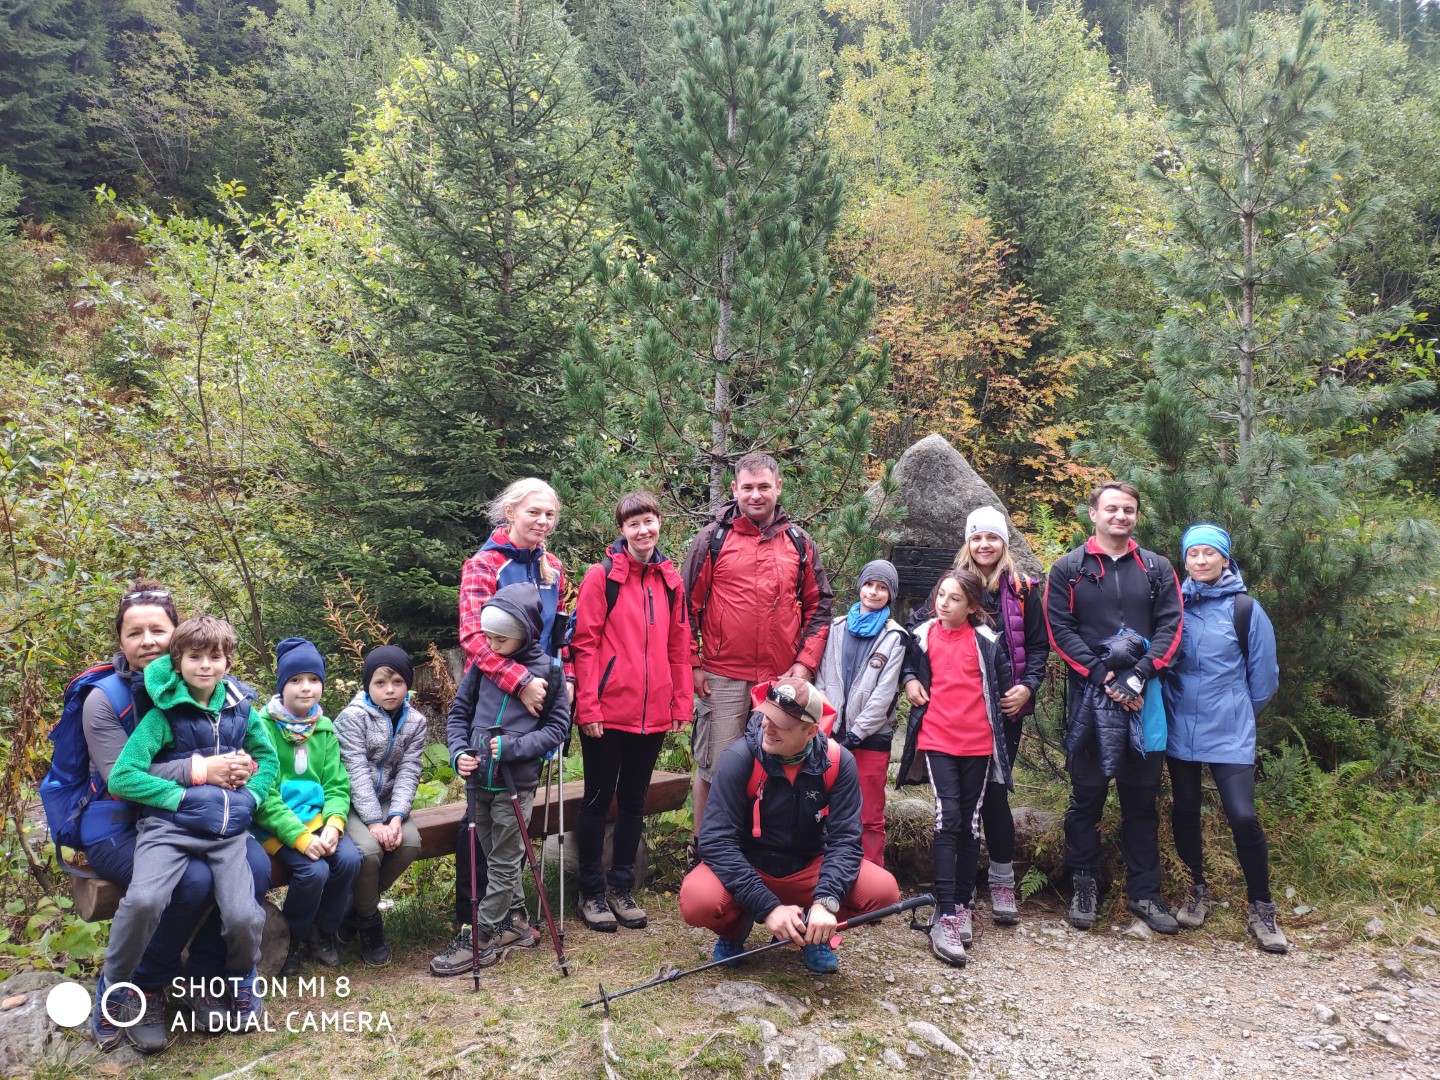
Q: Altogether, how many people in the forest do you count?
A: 14